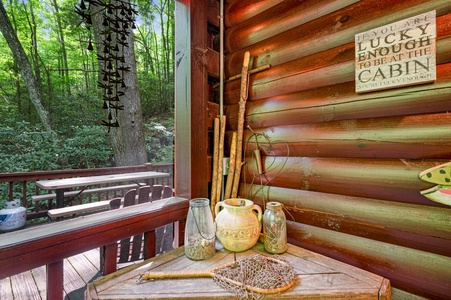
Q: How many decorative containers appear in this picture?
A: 3